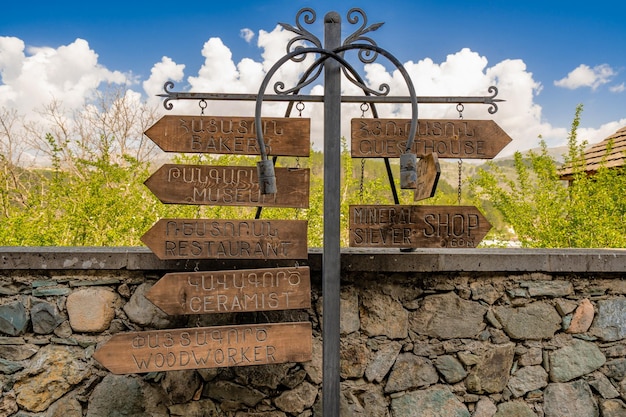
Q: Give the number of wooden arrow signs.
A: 7